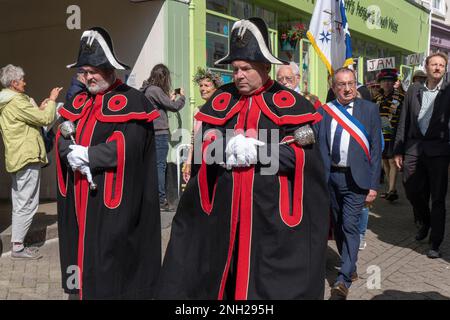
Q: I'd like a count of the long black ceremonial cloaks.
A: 2